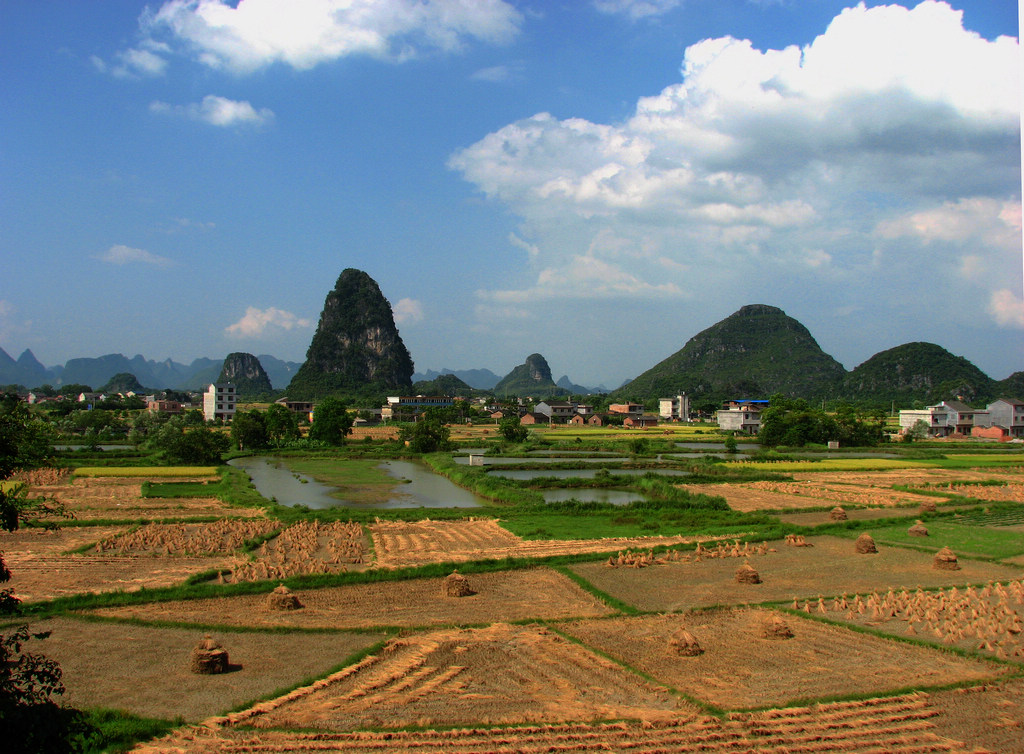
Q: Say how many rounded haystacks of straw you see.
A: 11